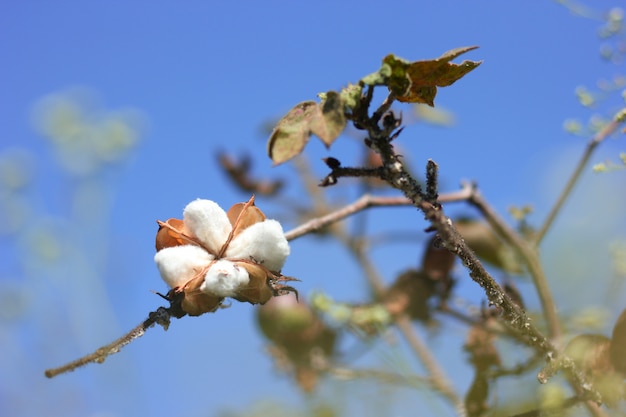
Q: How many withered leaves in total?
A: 2